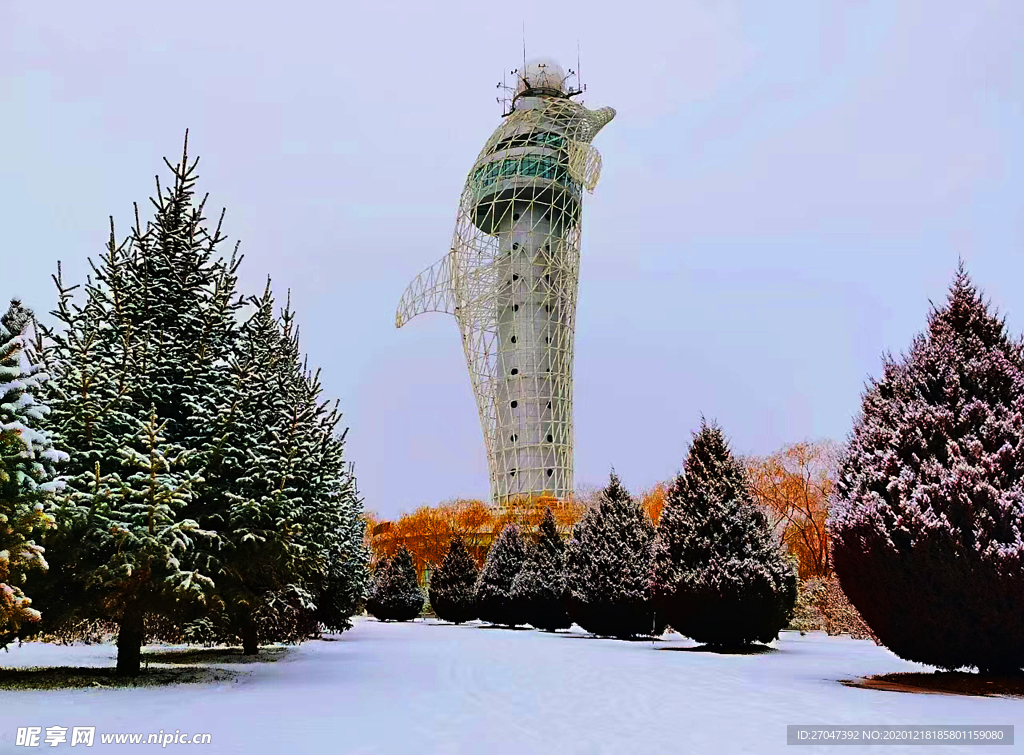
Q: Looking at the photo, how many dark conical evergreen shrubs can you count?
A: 7